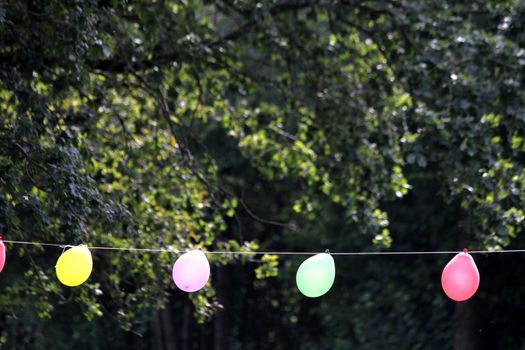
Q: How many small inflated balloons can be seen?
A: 5